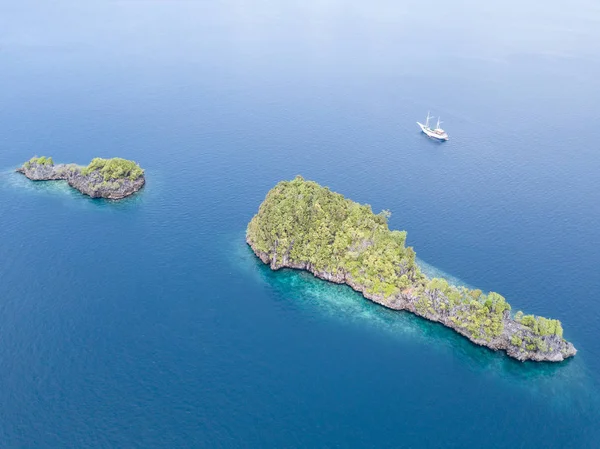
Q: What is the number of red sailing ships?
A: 0